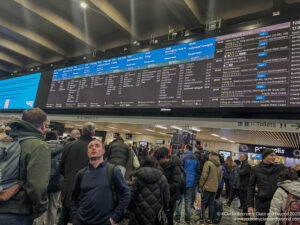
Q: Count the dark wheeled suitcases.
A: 1